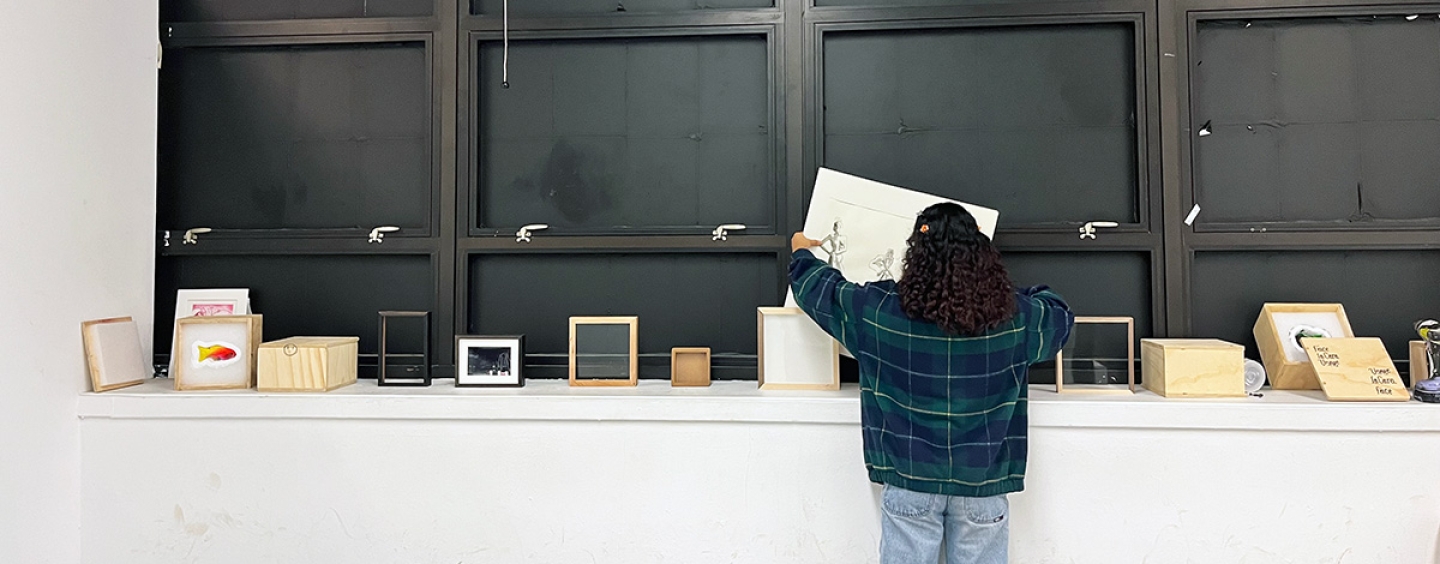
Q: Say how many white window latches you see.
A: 5